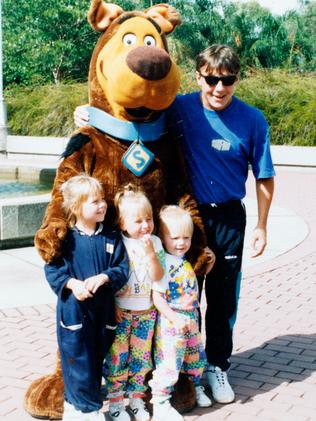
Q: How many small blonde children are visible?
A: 3